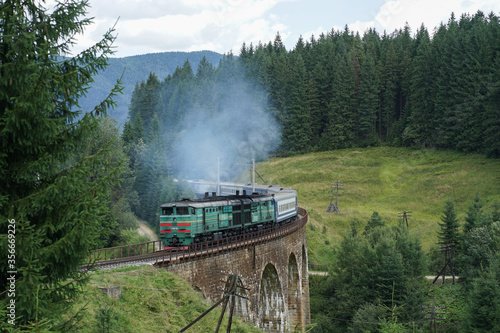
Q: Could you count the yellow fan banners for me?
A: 0